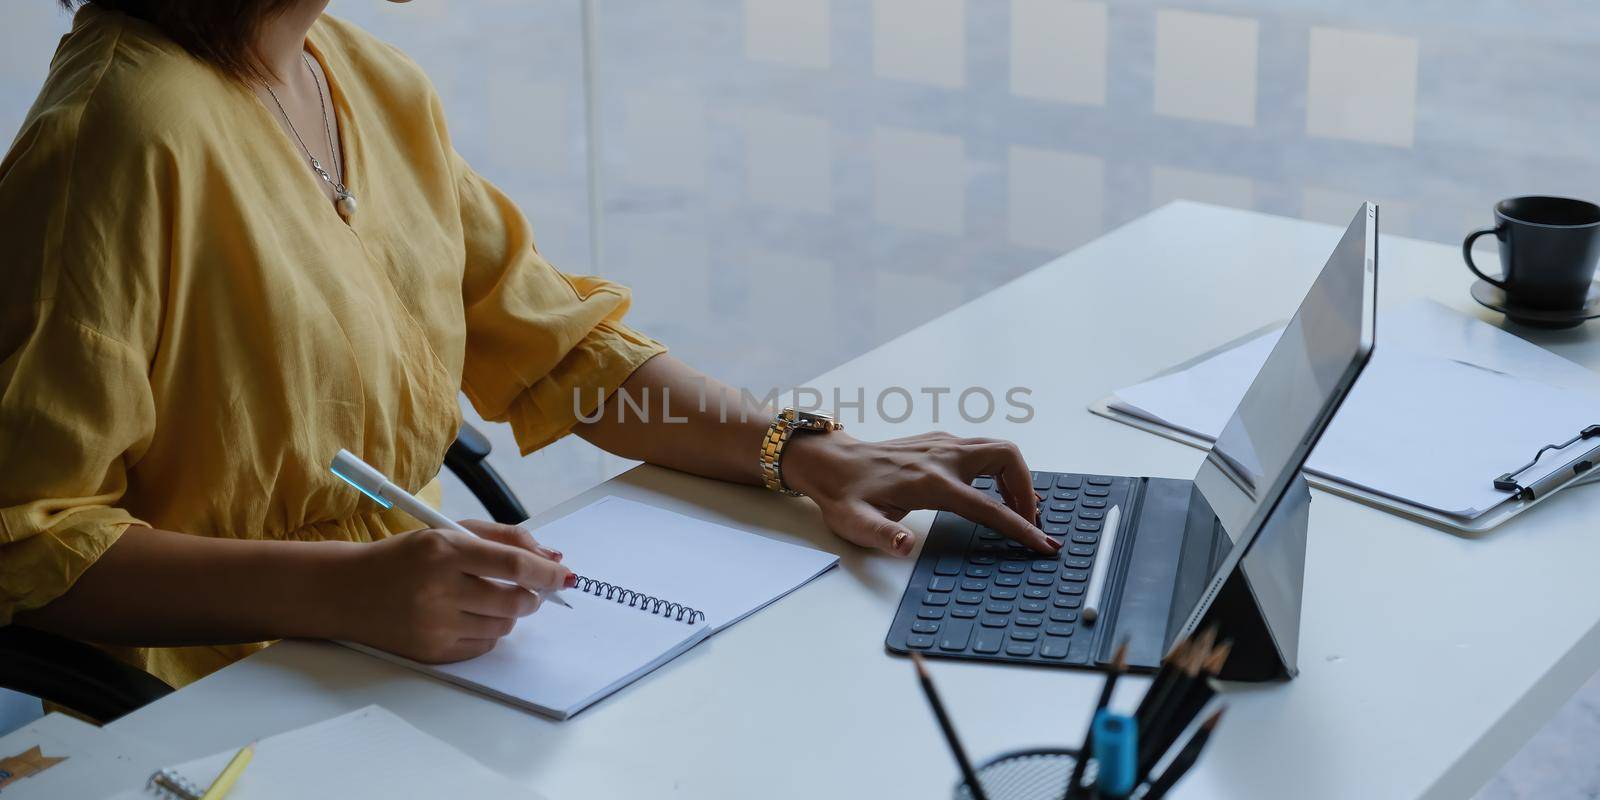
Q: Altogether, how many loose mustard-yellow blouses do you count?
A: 1